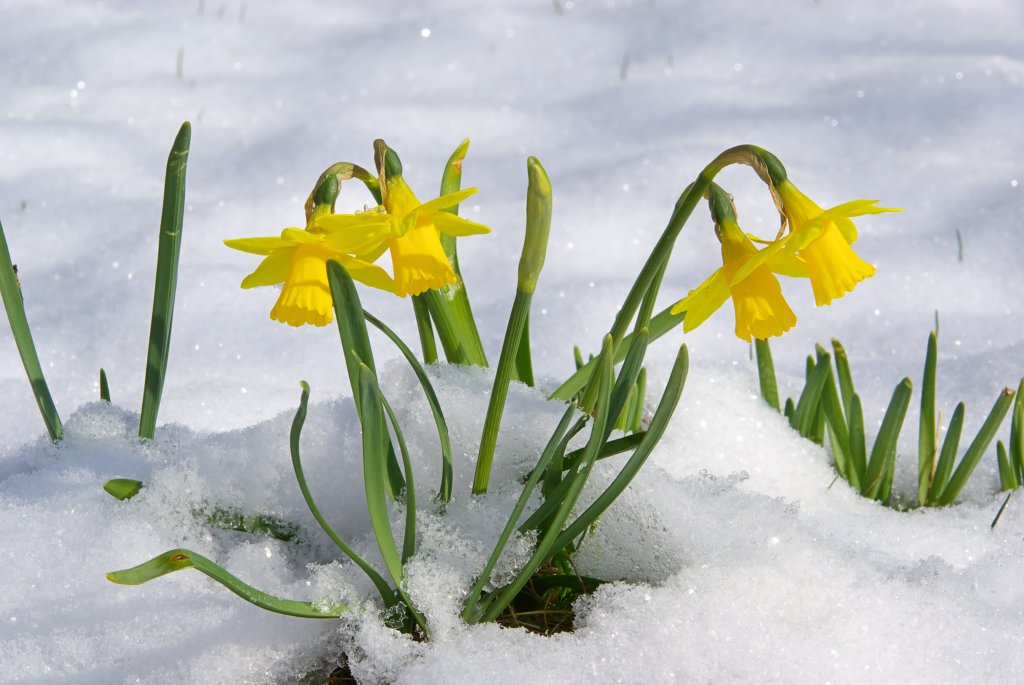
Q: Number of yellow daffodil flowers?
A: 4